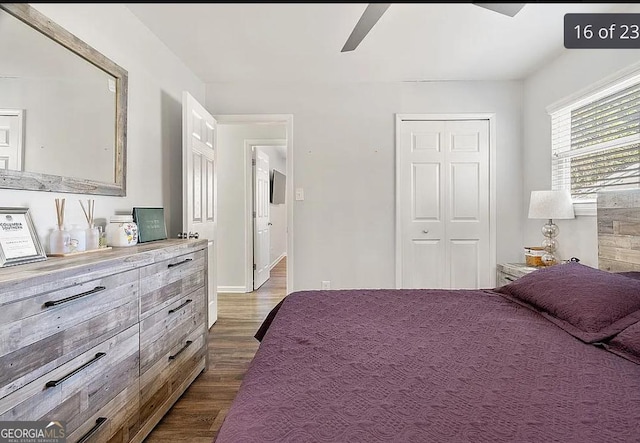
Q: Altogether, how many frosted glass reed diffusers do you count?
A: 2